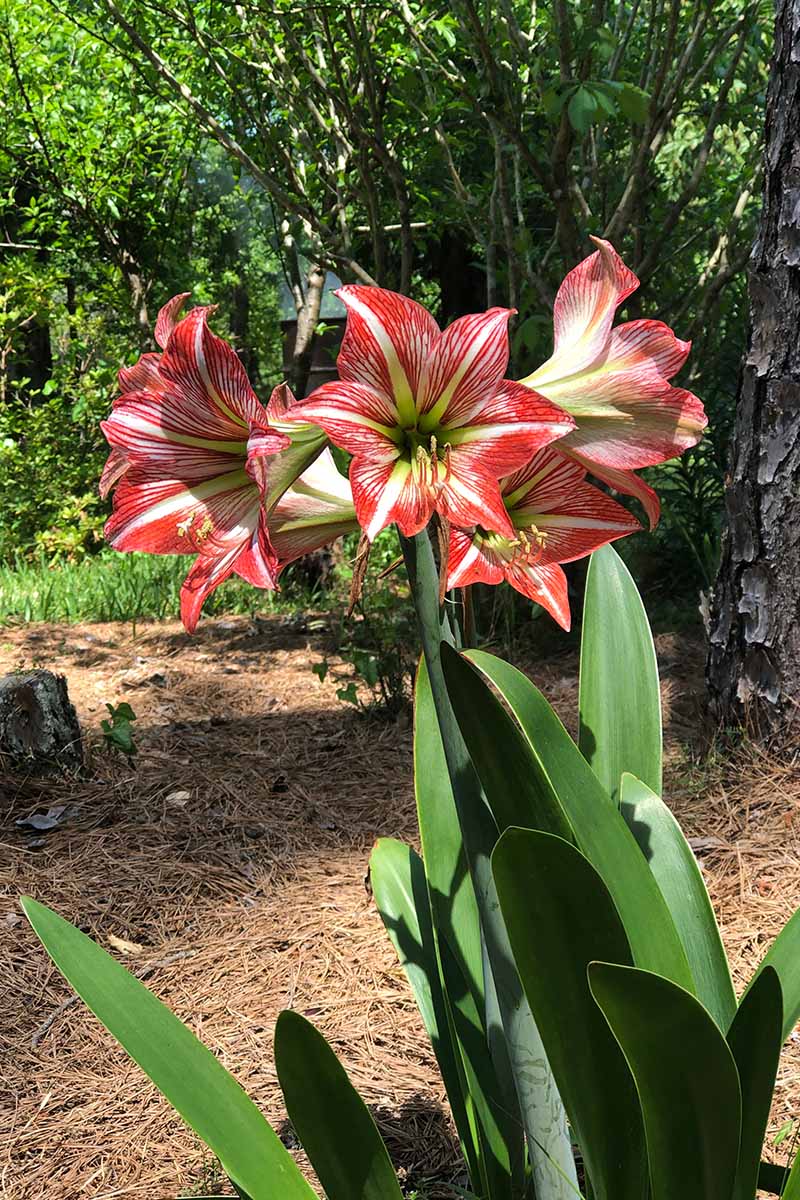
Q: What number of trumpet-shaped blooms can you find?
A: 5